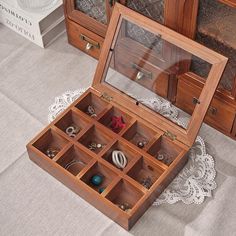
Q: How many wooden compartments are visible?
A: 12